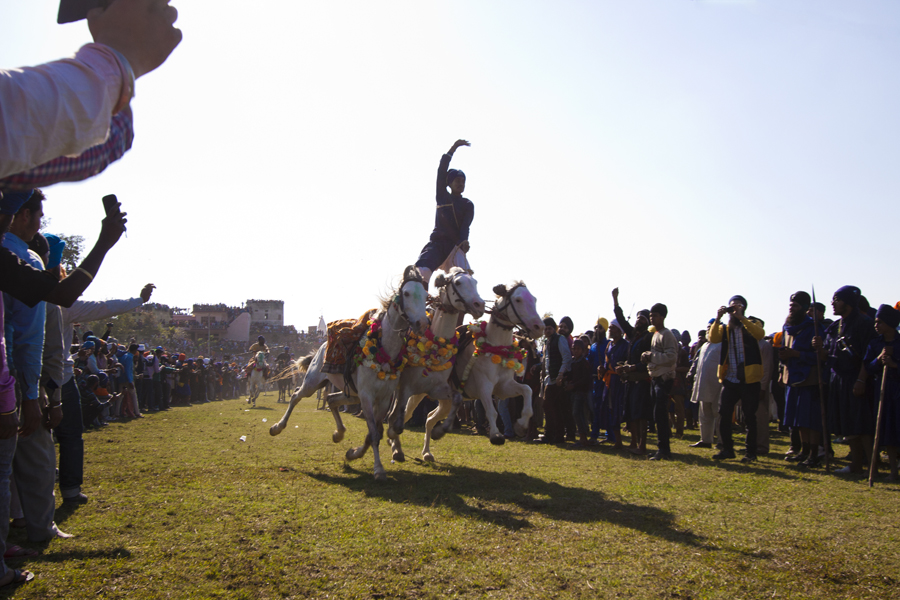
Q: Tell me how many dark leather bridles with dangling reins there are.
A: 3